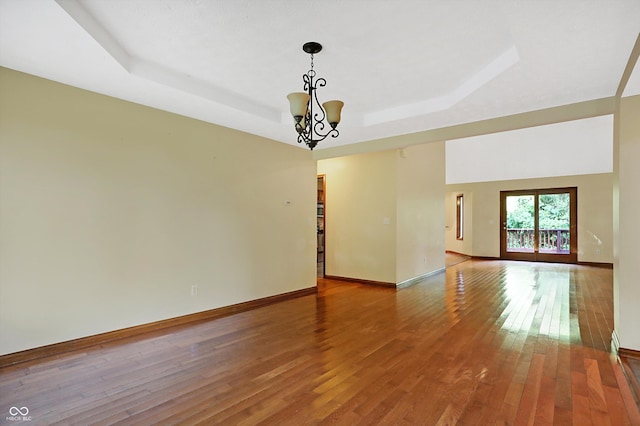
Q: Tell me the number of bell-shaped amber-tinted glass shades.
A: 3